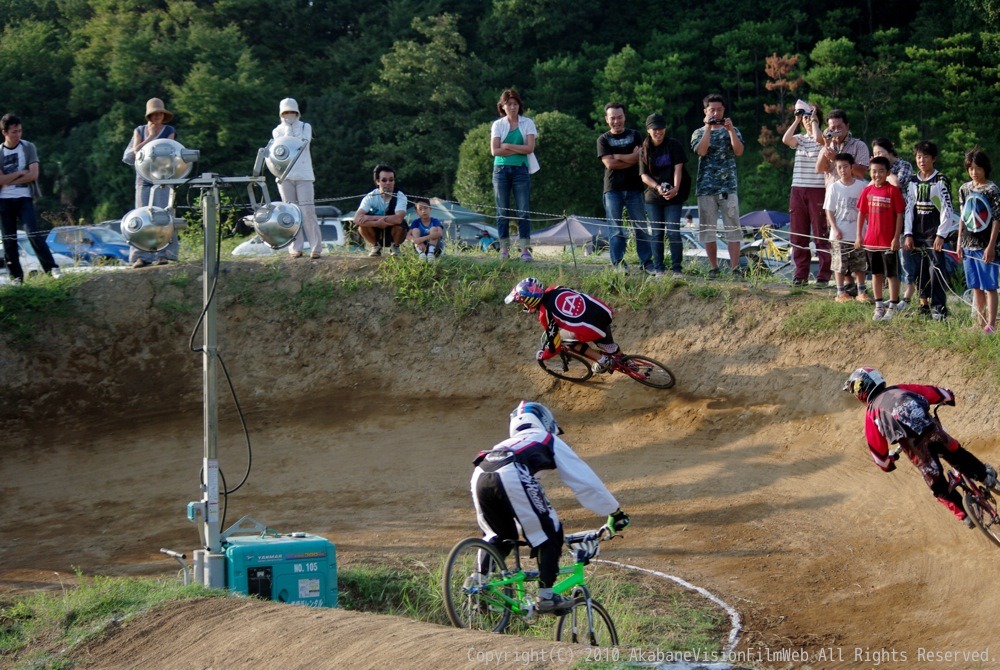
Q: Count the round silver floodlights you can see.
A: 4